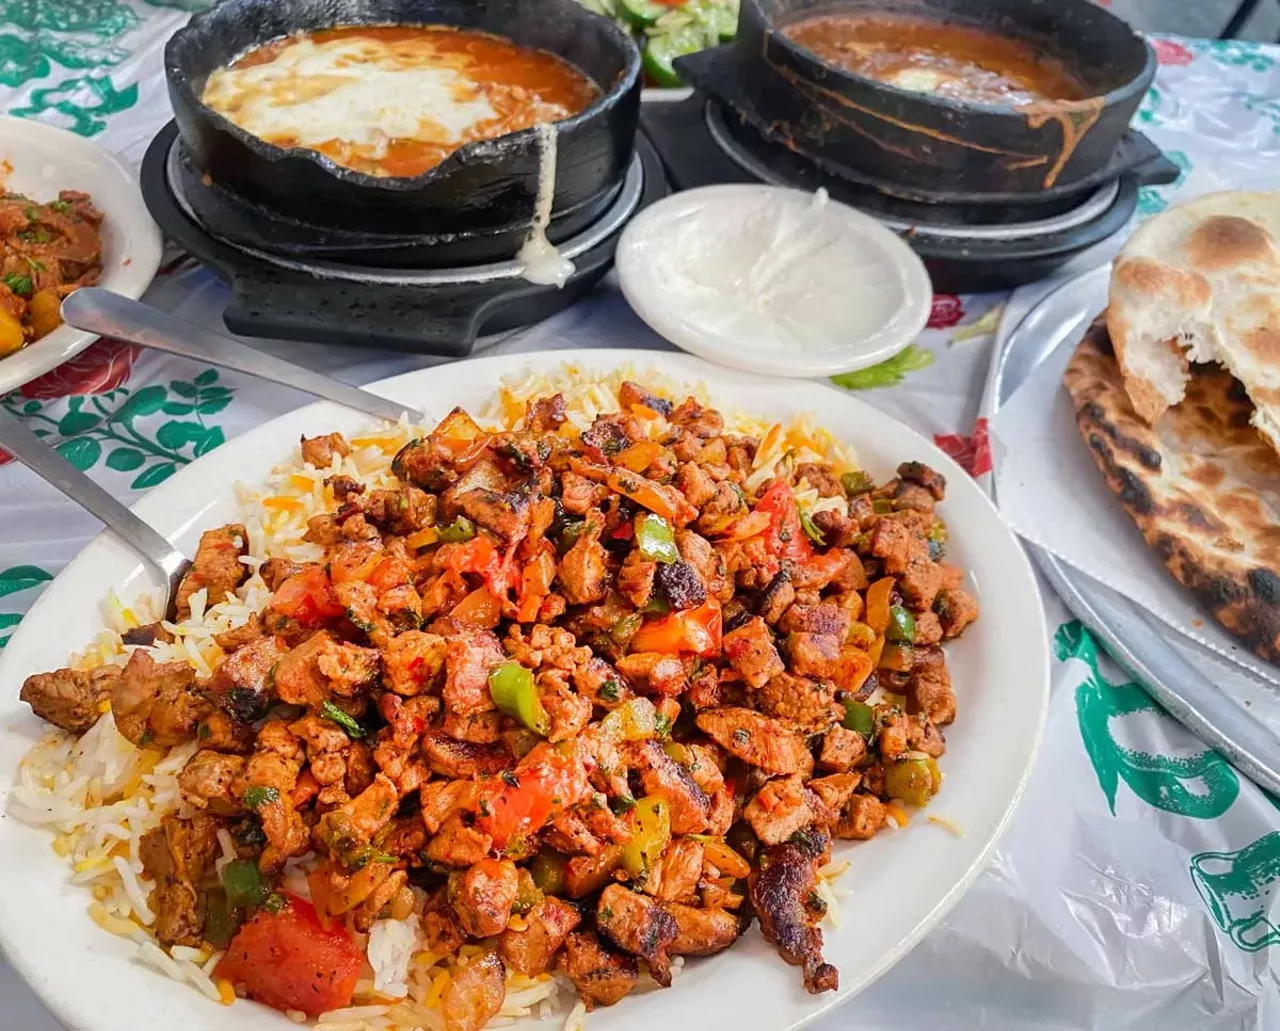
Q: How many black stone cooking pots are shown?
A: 2